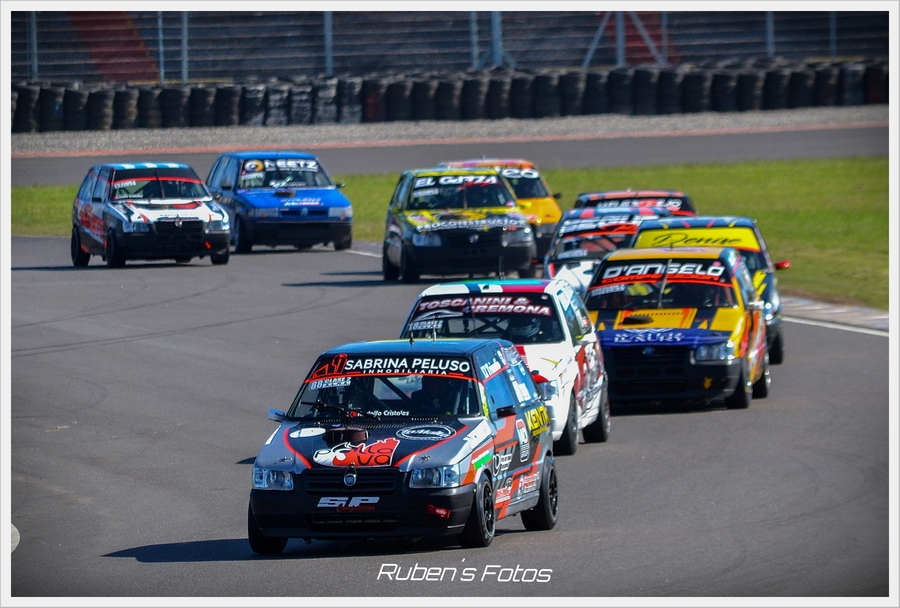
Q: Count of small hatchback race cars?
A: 10